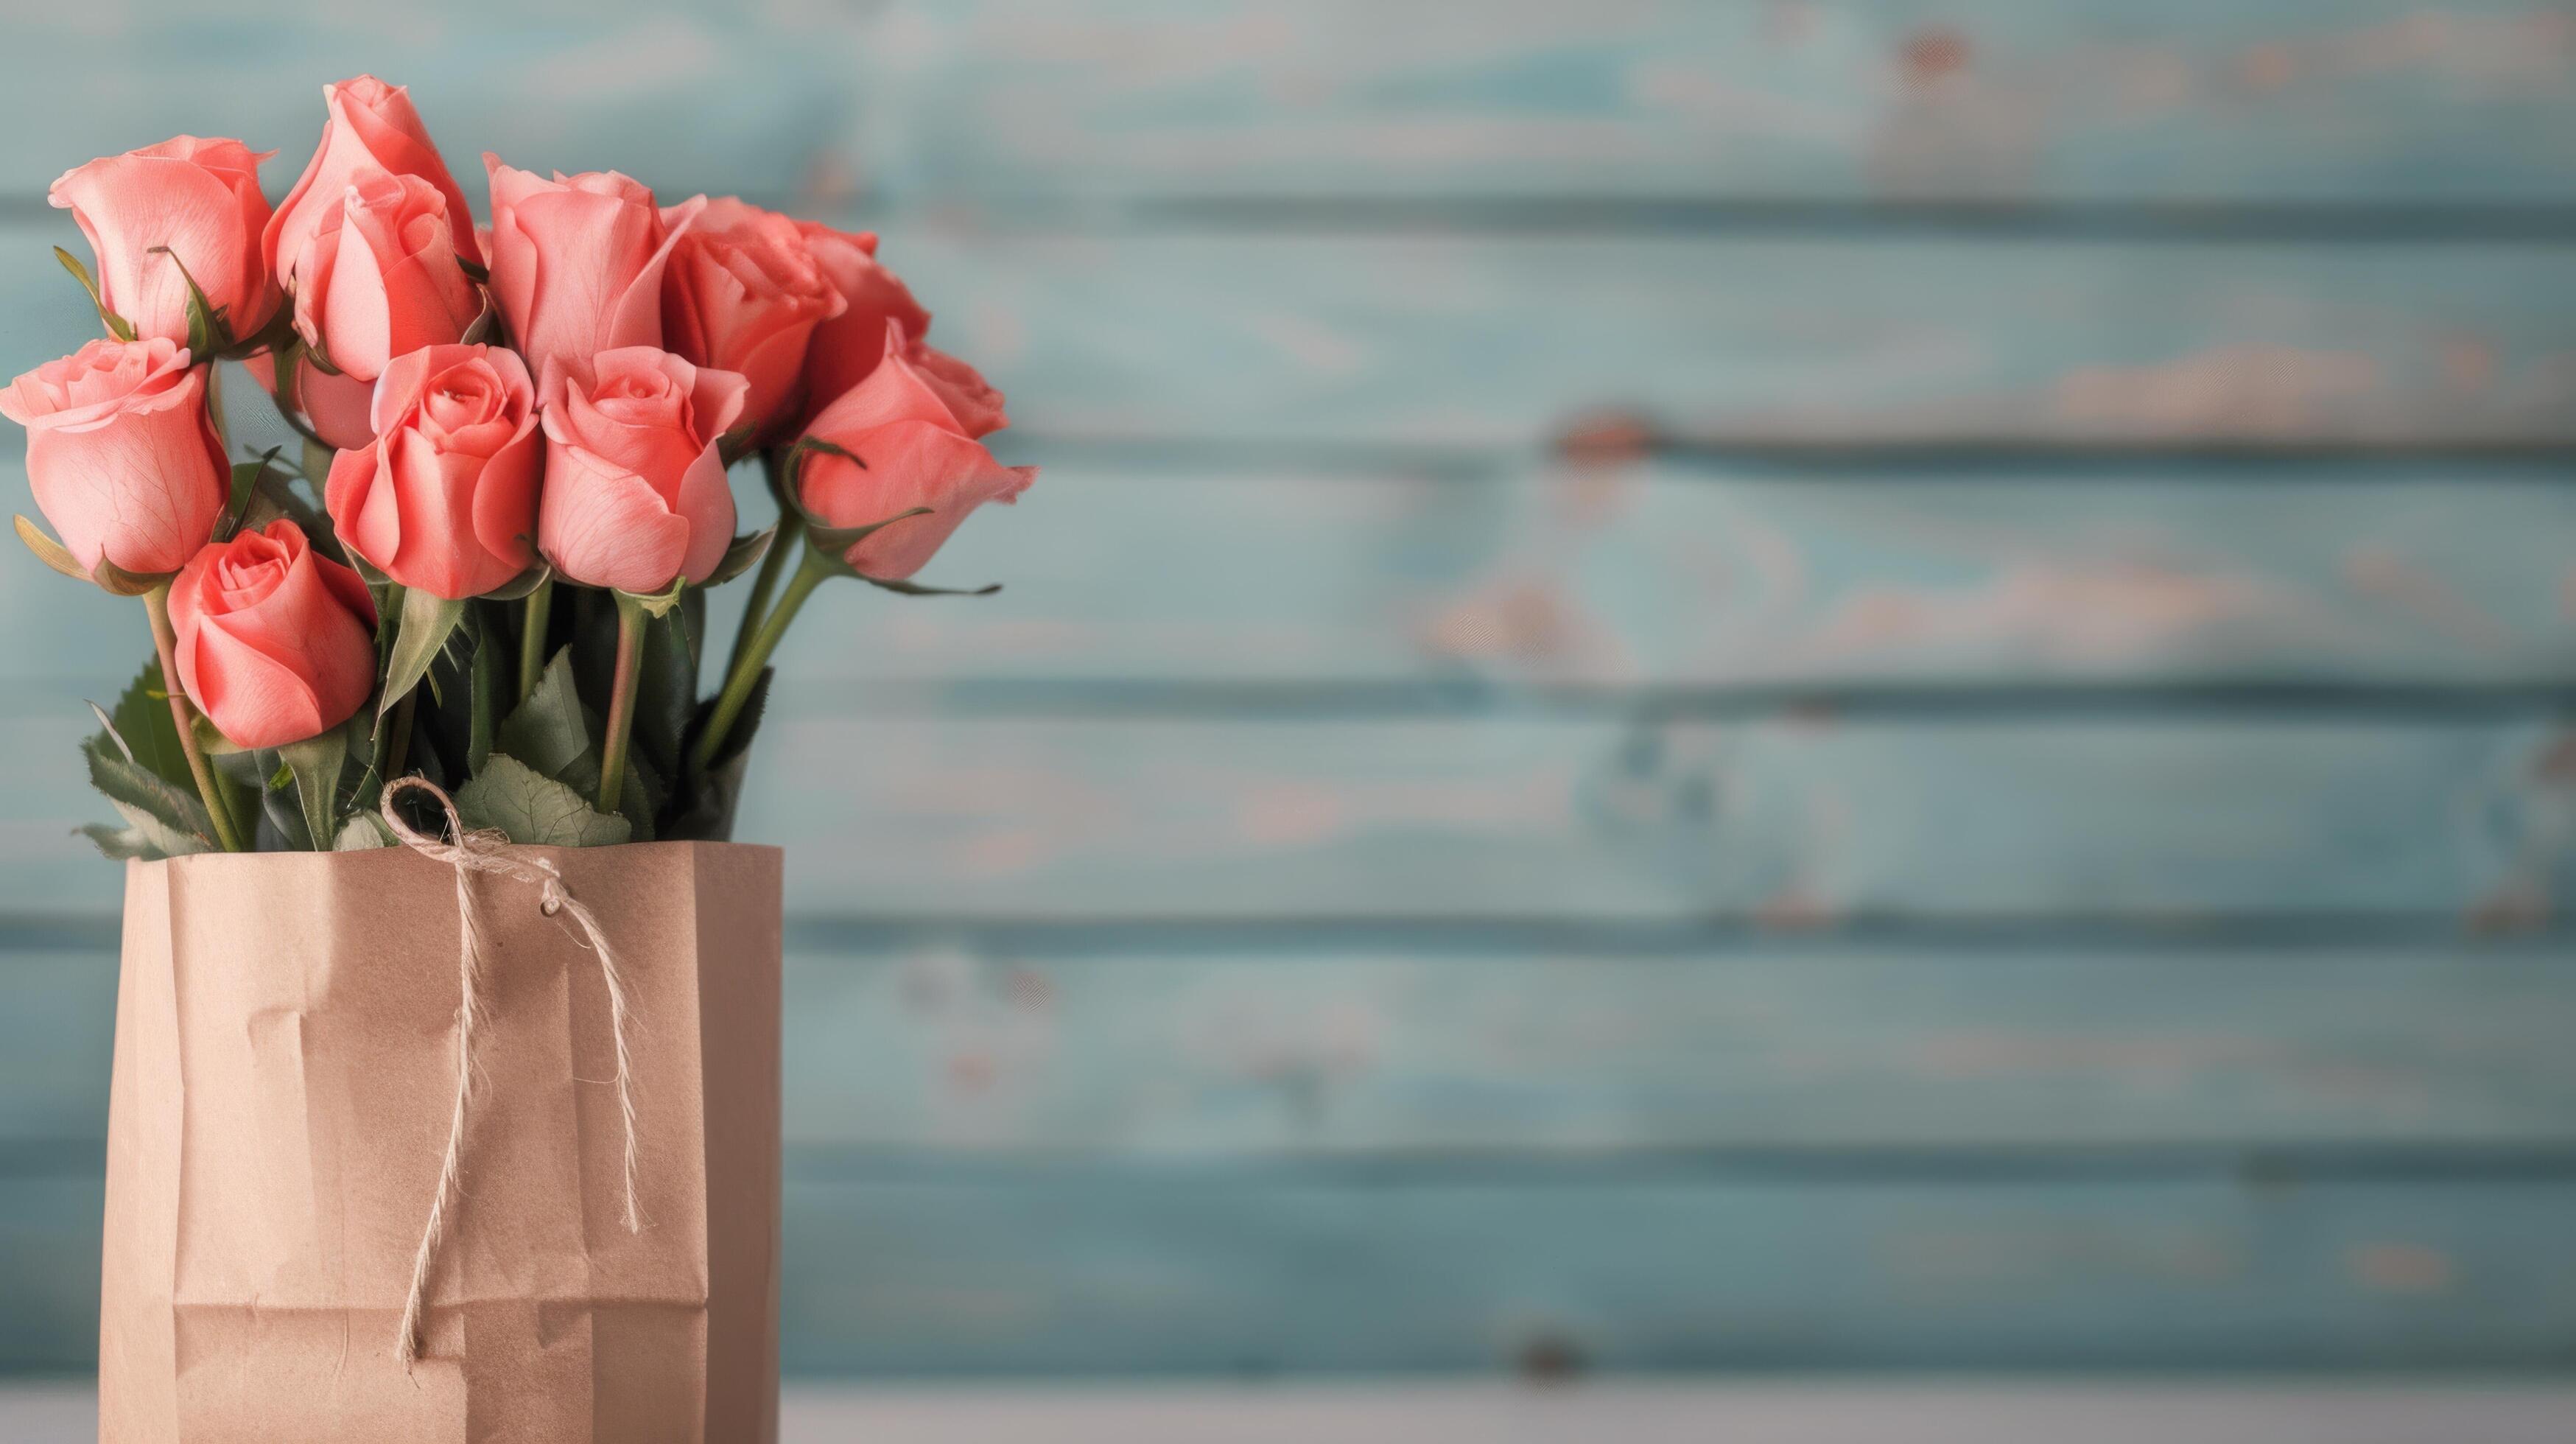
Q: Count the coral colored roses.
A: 11